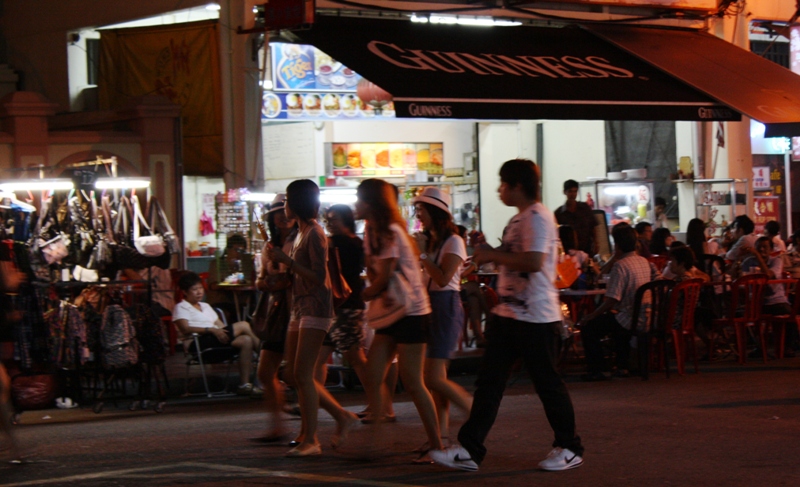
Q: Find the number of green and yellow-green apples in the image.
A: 0